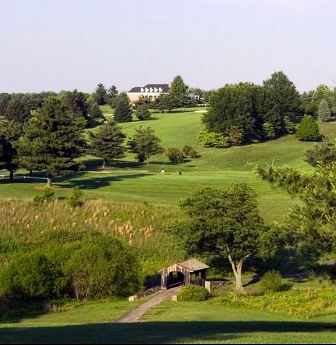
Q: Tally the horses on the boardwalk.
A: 0